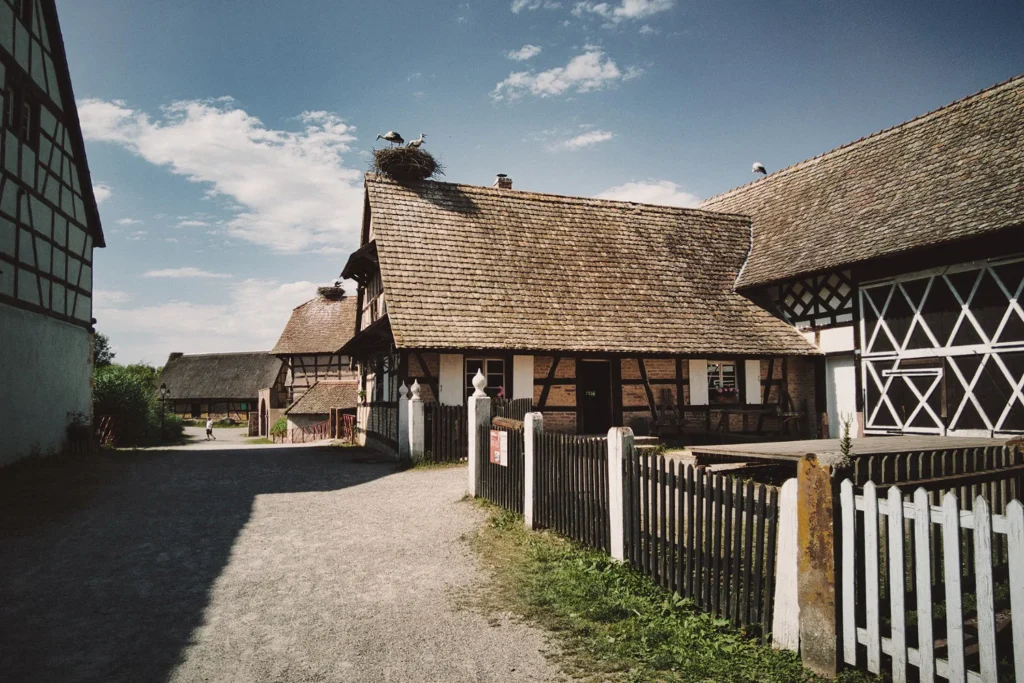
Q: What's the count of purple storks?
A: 0